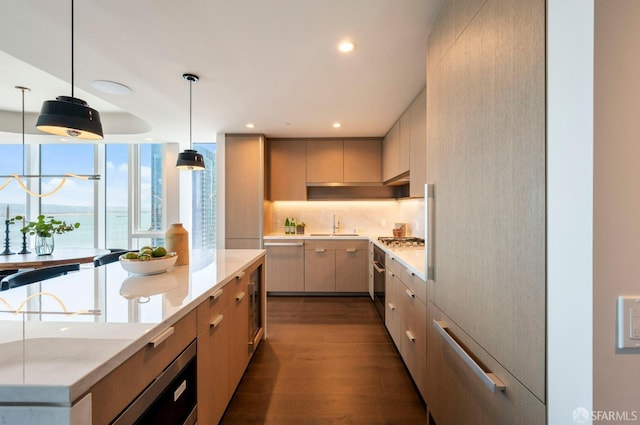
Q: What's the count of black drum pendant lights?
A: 2